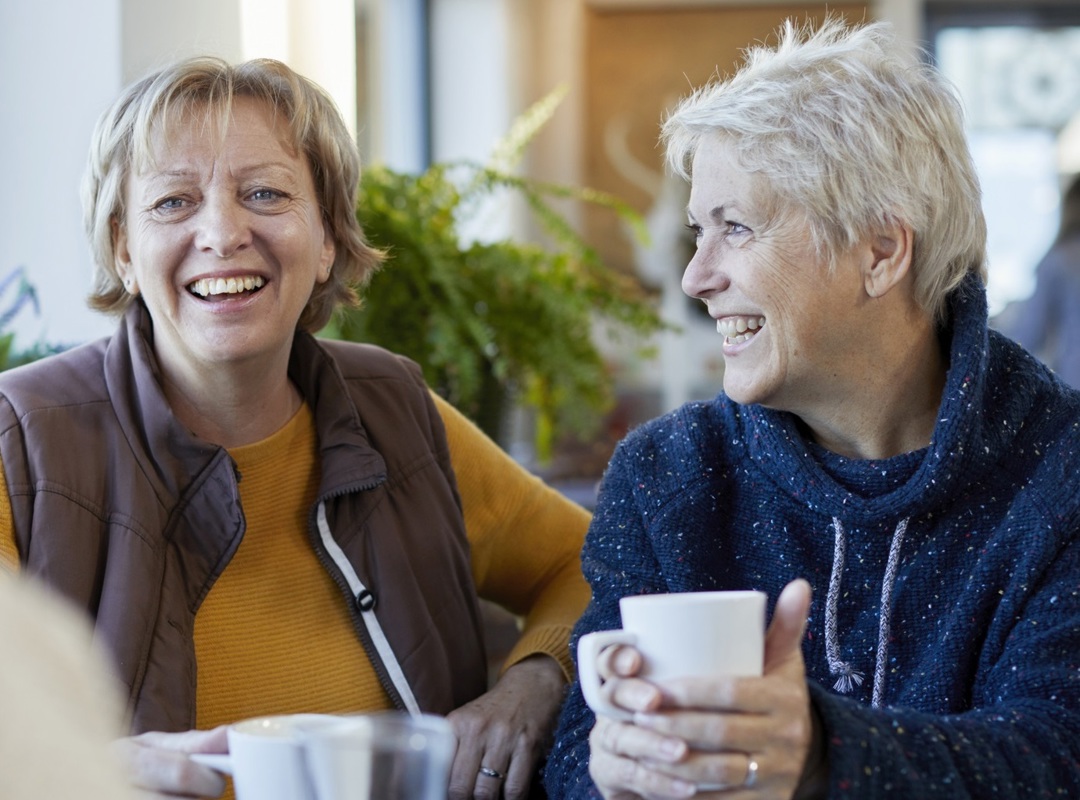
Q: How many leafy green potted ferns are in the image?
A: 1